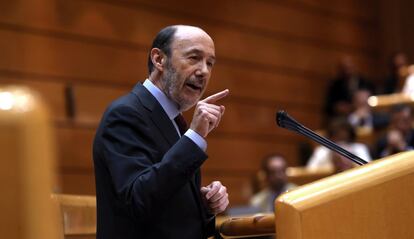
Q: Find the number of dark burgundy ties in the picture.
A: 1